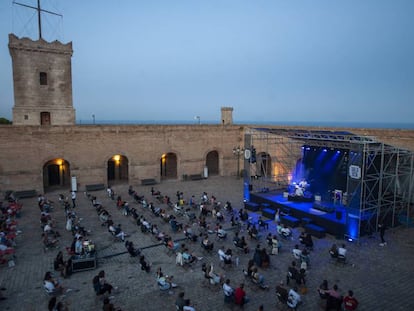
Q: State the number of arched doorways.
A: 5